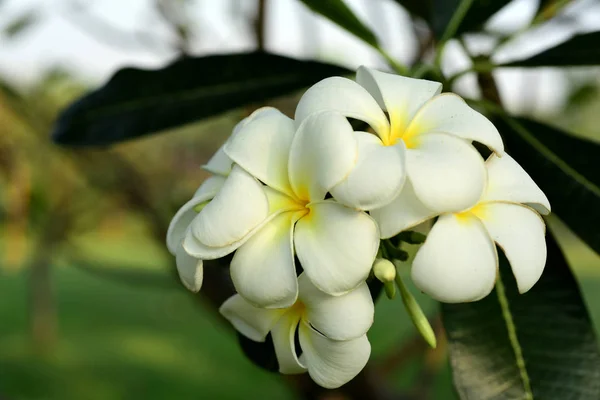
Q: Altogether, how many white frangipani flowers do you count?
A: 5